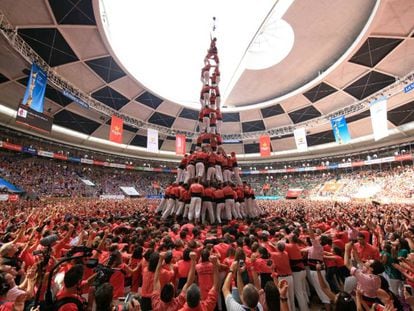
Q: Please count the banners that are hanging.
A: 8